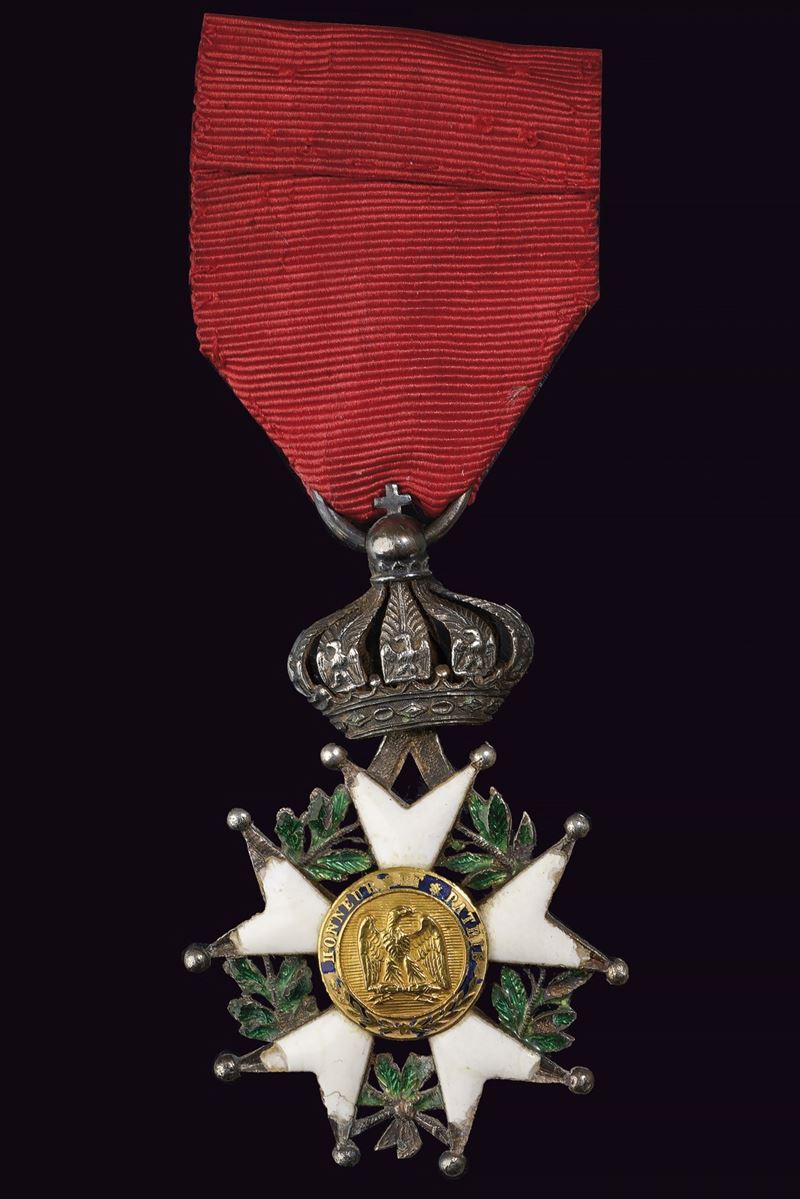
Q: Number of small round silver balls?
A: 10